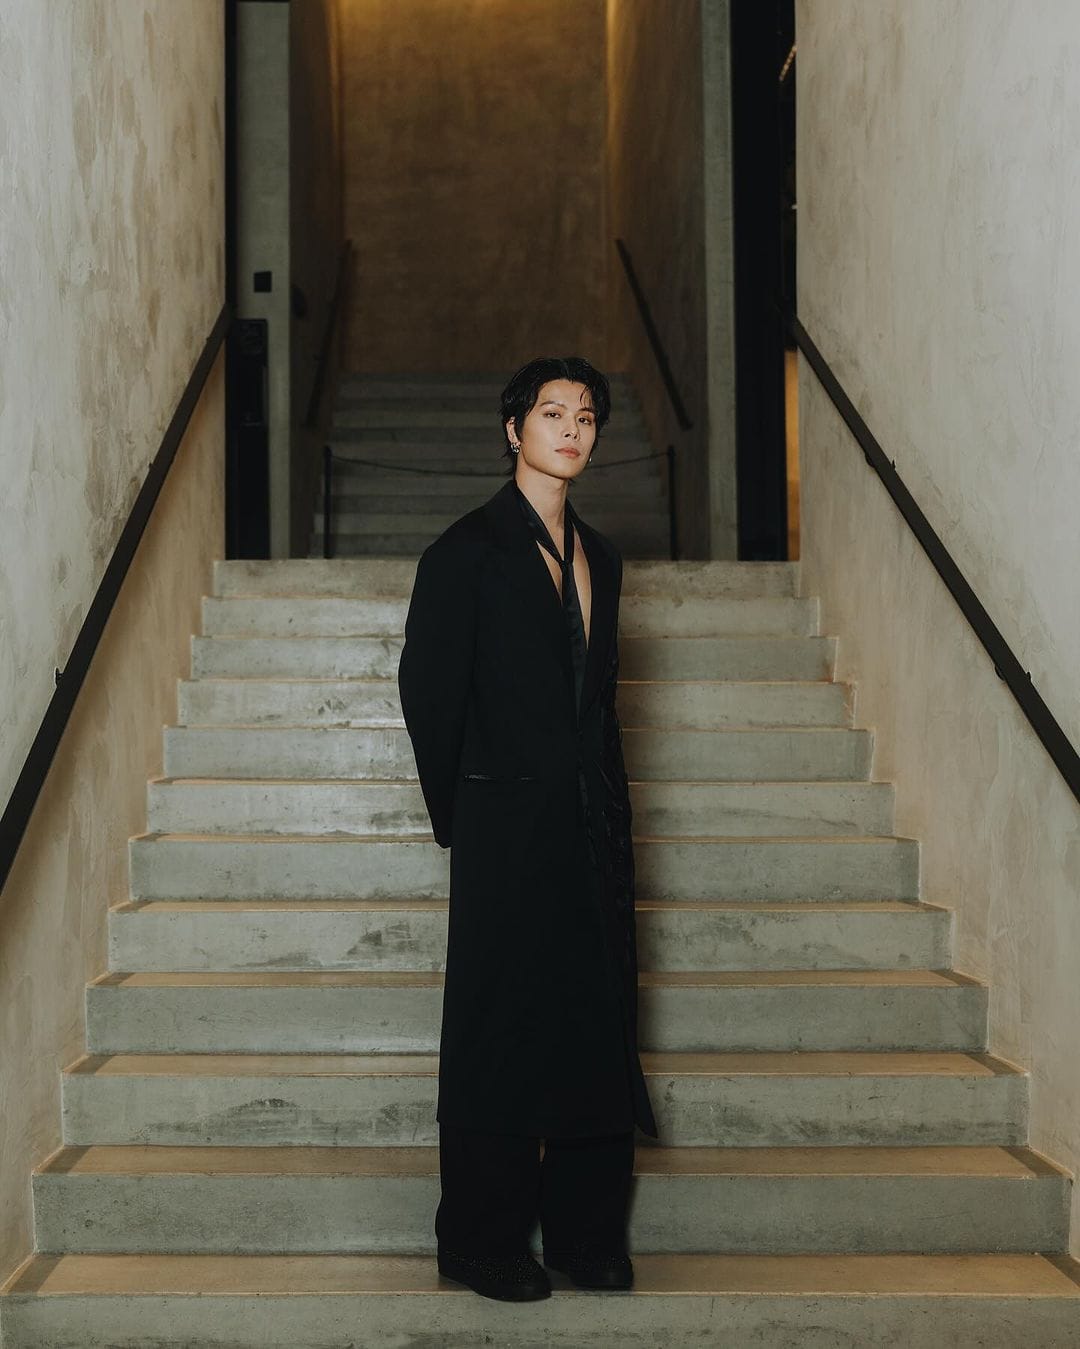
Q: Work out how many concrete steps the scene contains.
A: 12